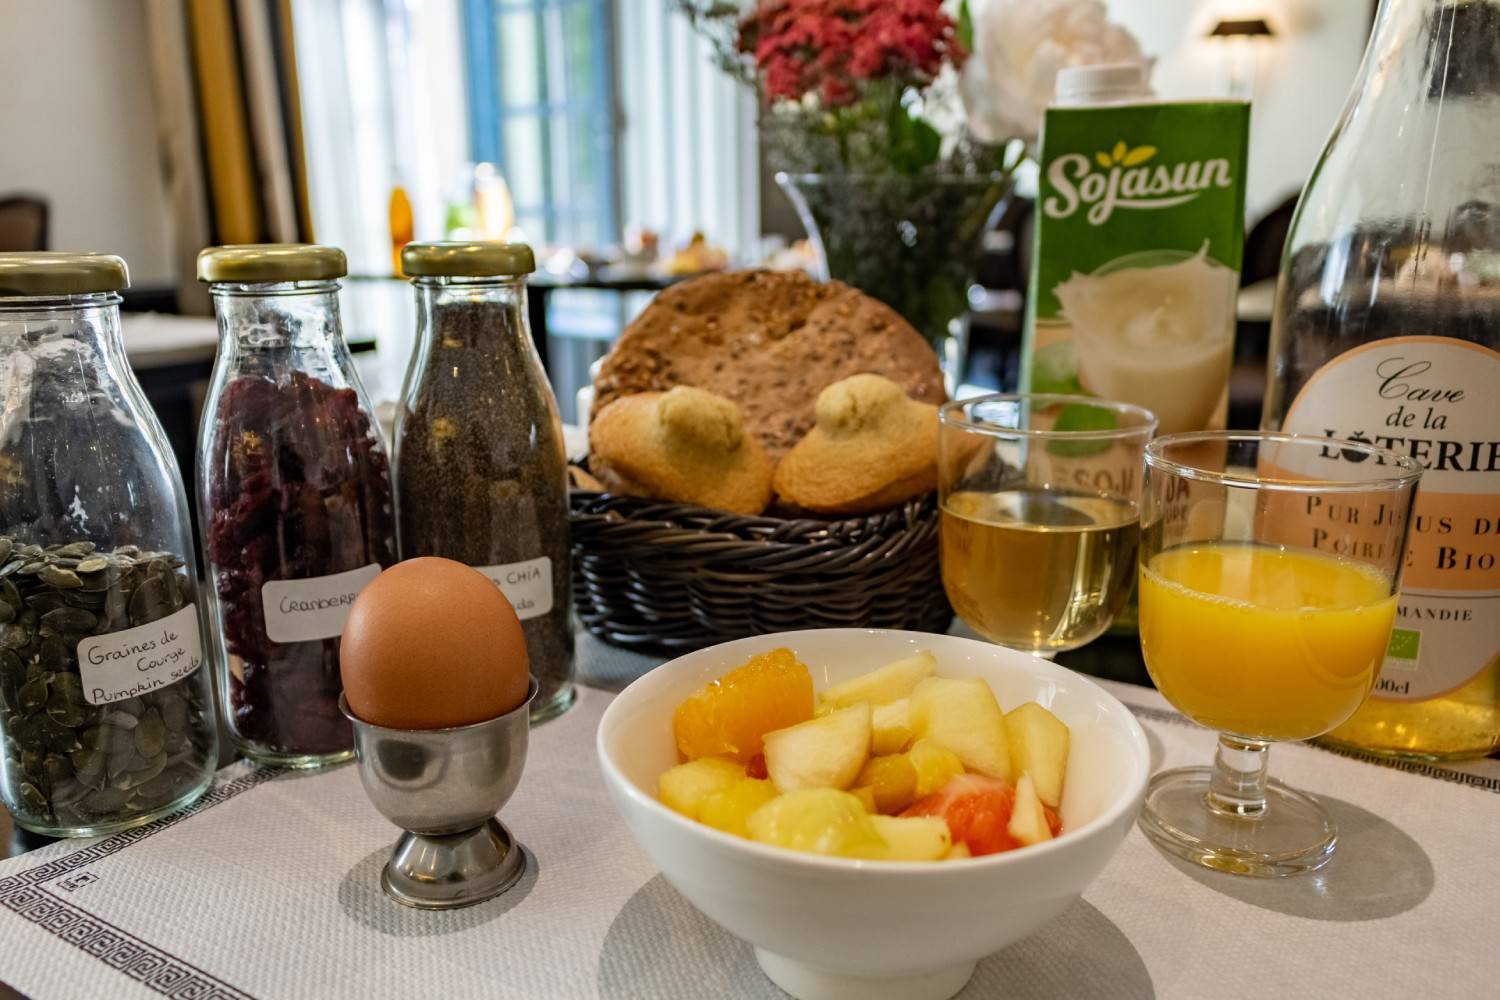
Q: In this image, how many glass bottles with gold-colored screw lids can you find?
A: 3